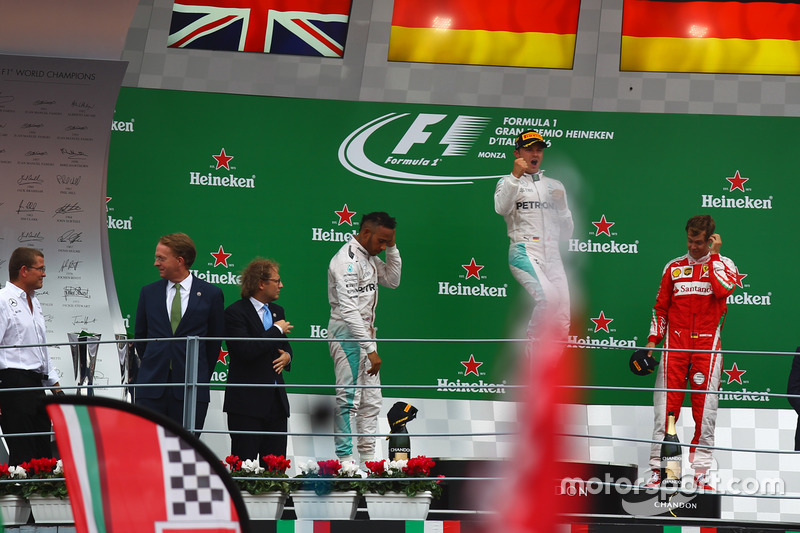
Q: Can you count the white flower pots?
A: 5